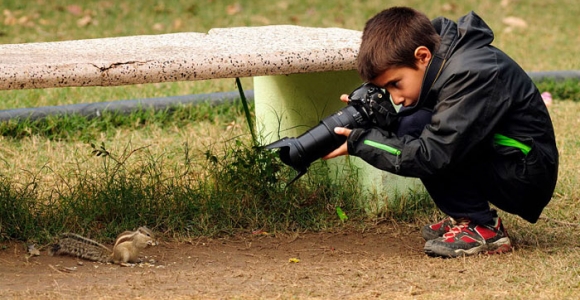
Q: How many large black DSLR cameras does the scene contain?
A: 1